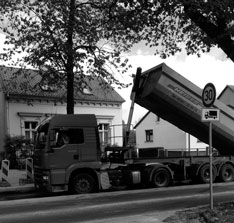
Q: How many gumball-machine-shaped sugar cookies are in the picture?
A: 0